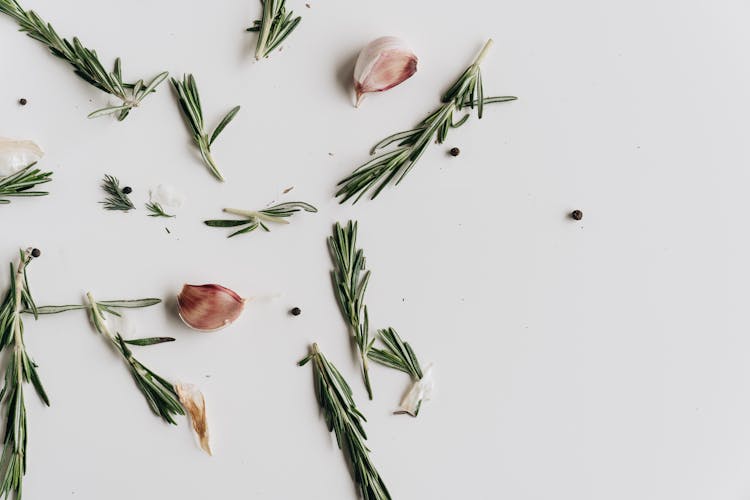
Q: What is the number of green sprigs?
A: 13